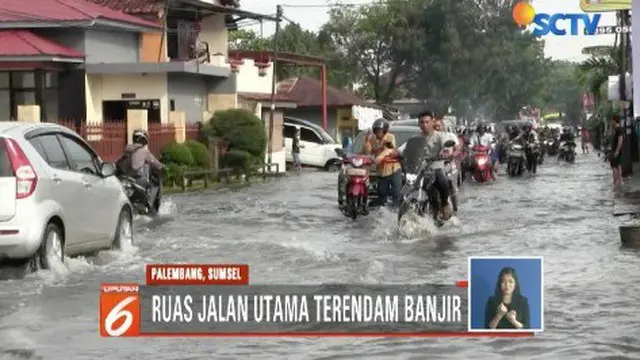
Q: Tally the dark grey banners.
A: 1